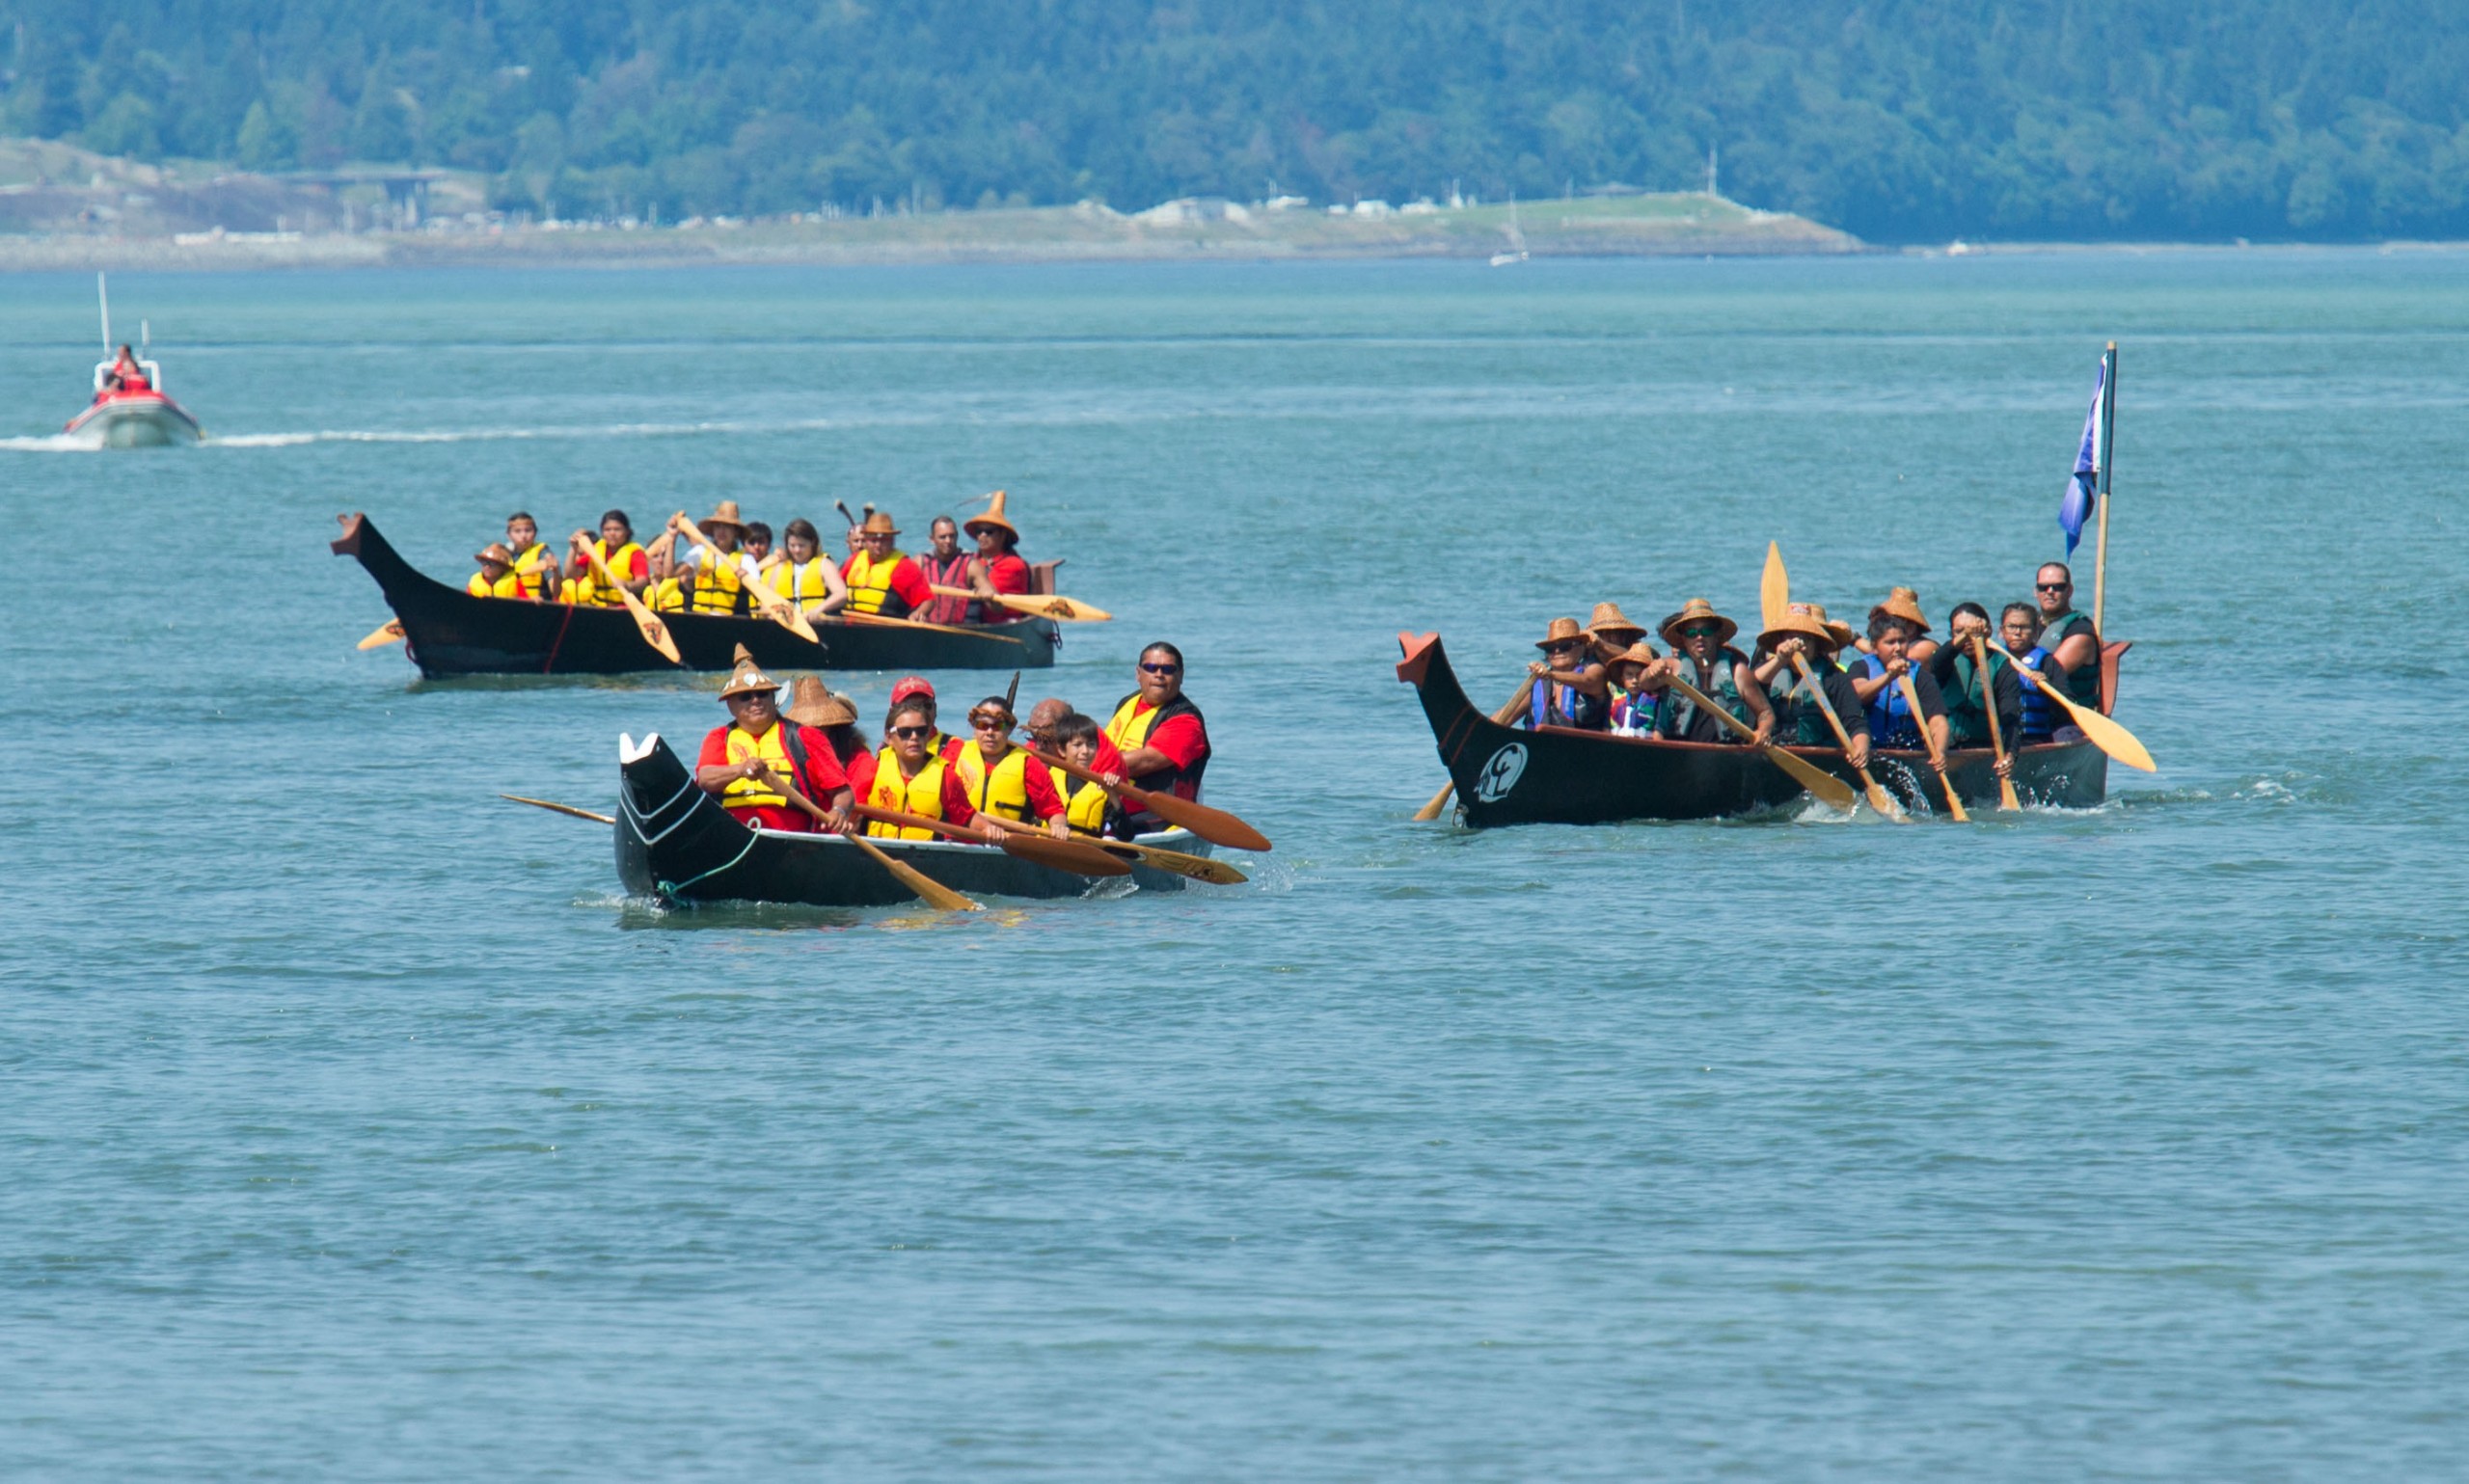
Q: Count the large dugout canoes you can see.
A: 3